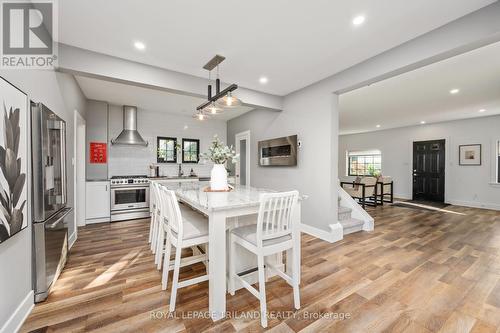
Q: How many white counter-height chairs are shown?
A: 5